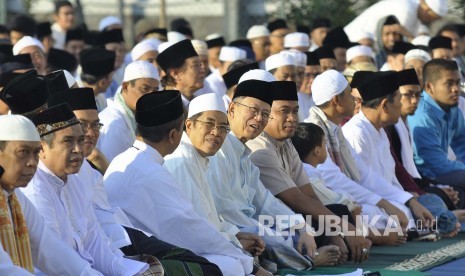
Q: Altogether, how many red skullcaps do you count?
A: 0